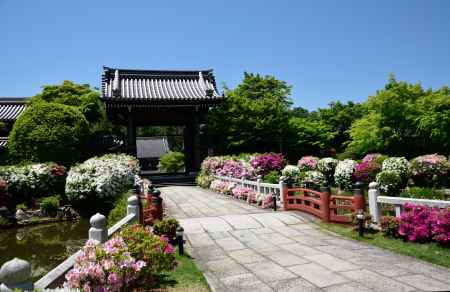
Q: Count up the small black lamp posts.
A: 3